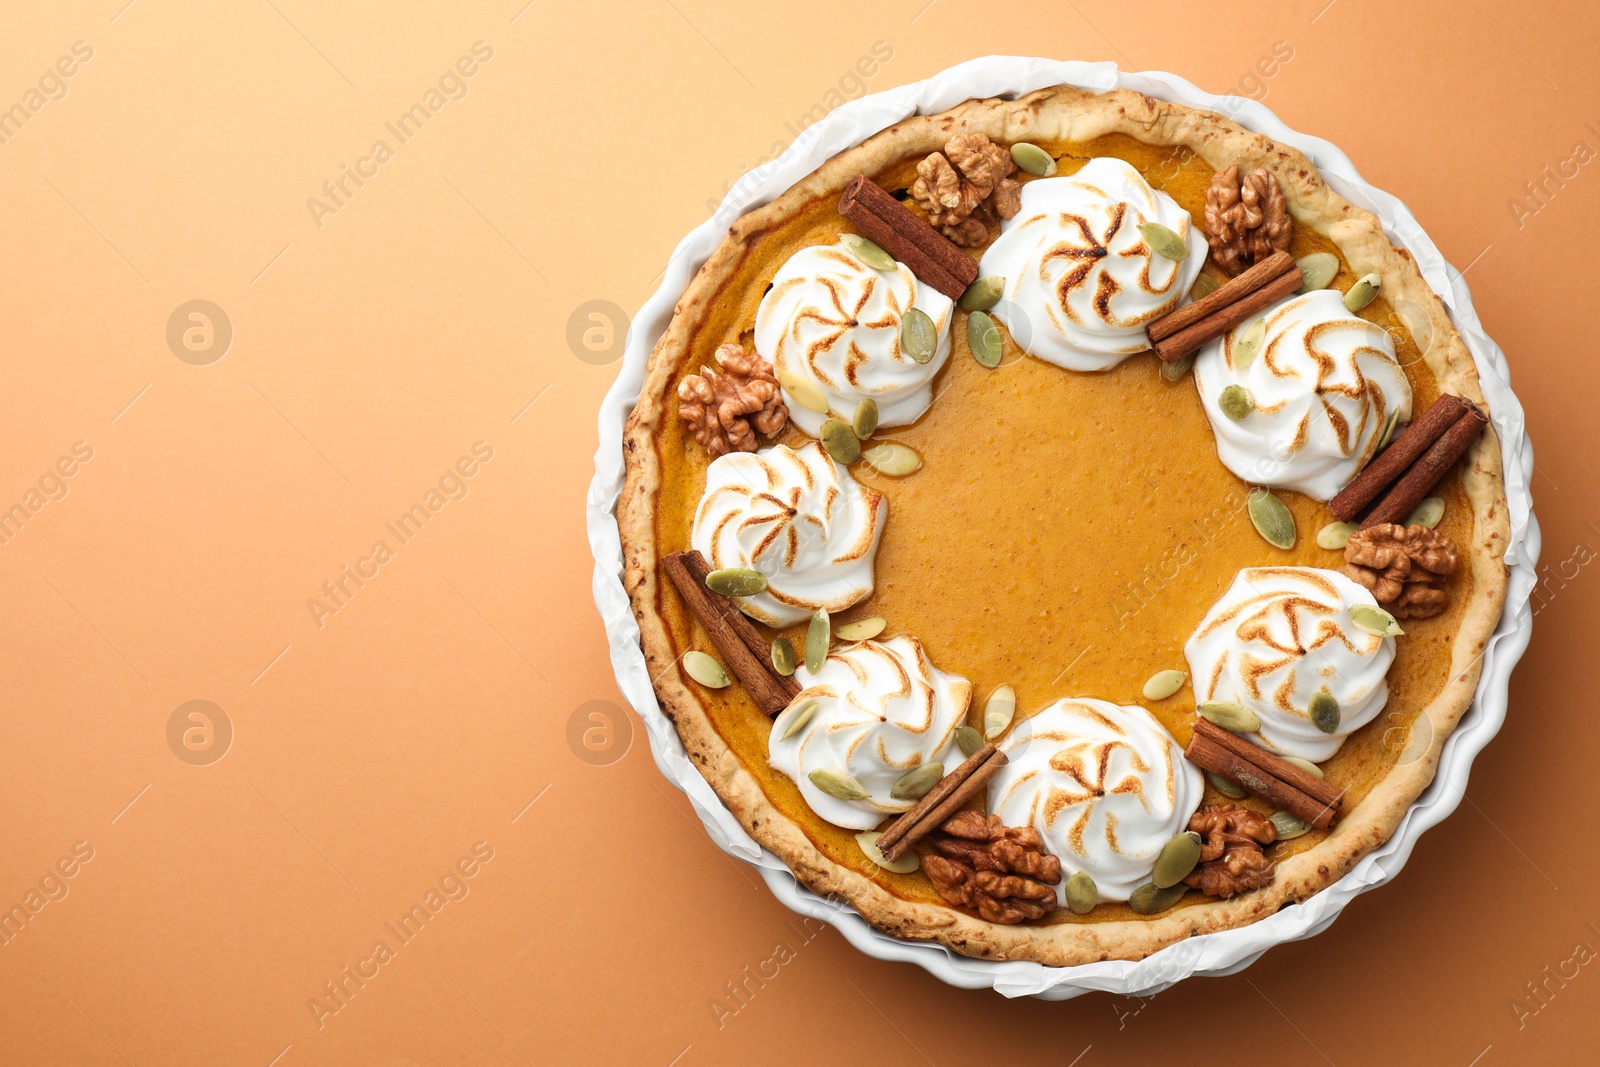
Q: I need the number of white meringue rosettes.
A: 7